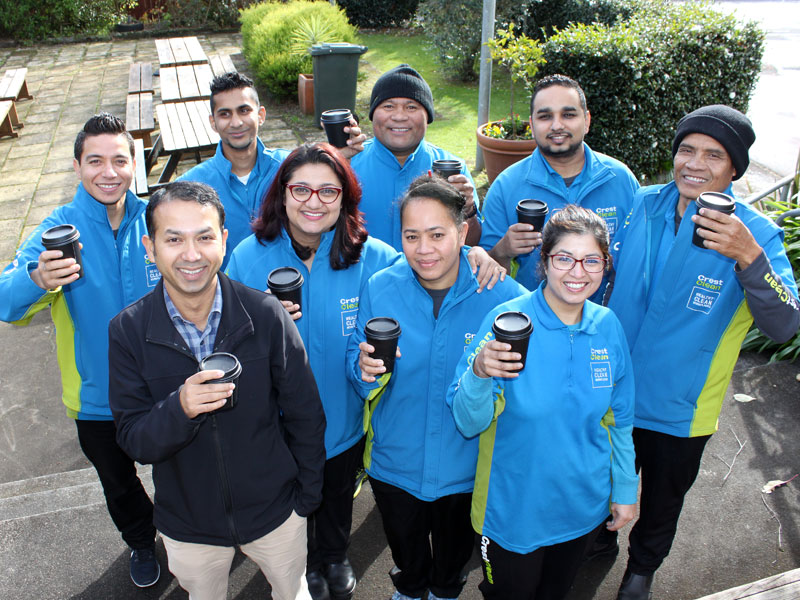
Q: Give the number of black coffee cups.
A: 9